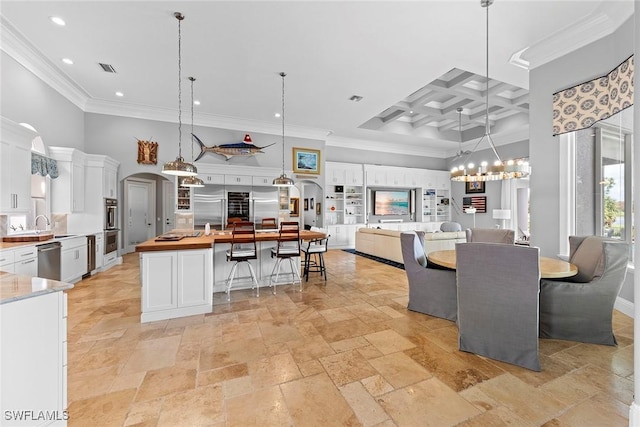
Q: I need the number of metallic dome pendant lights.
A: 3